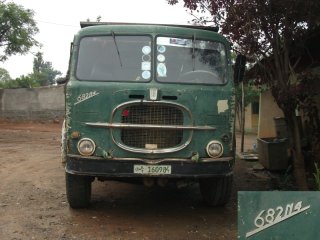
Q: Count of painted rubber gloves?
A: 0